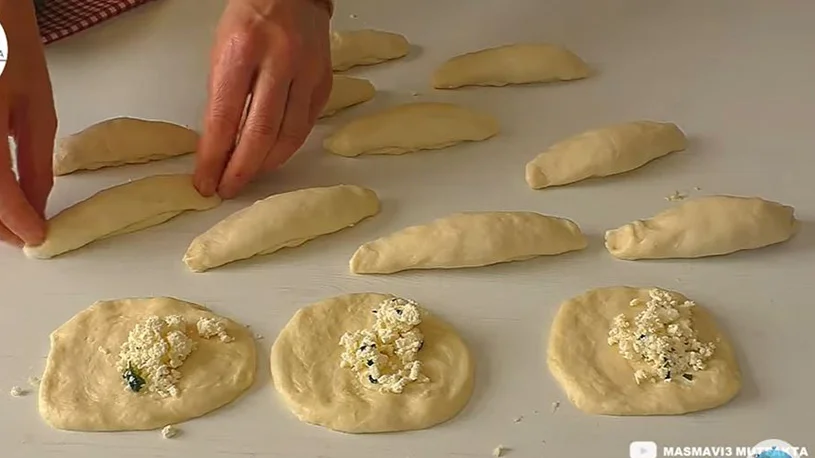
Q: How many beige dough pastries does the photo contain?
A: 13